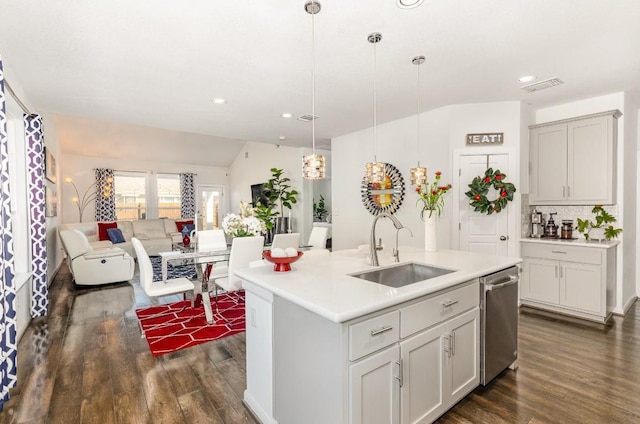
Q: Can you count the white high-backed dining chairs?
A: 5